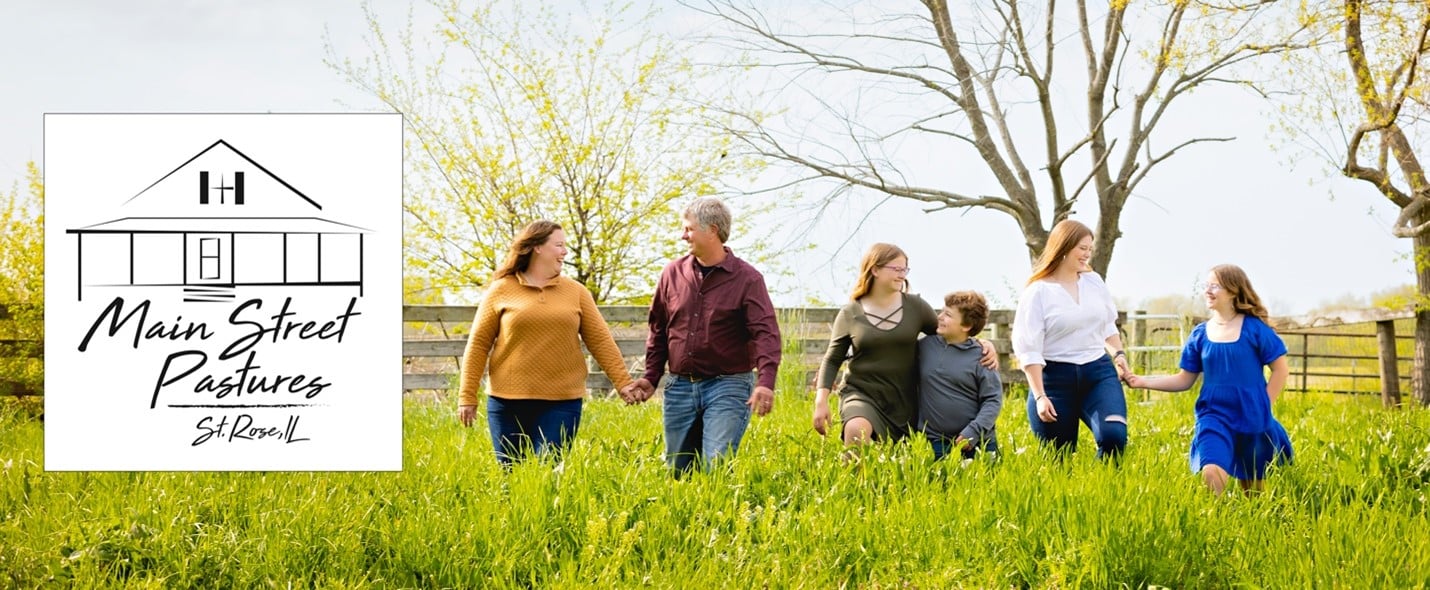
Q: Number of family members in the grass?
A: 6